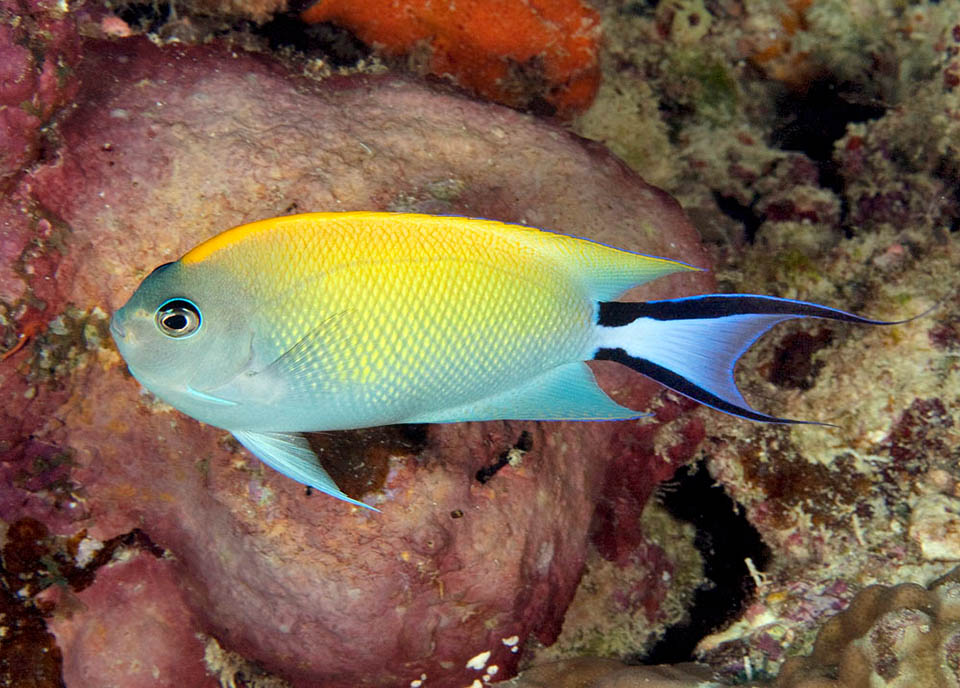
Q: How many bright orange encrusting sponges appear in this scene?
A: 1